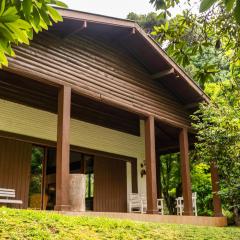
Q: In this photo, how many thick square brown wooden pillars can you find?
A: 4